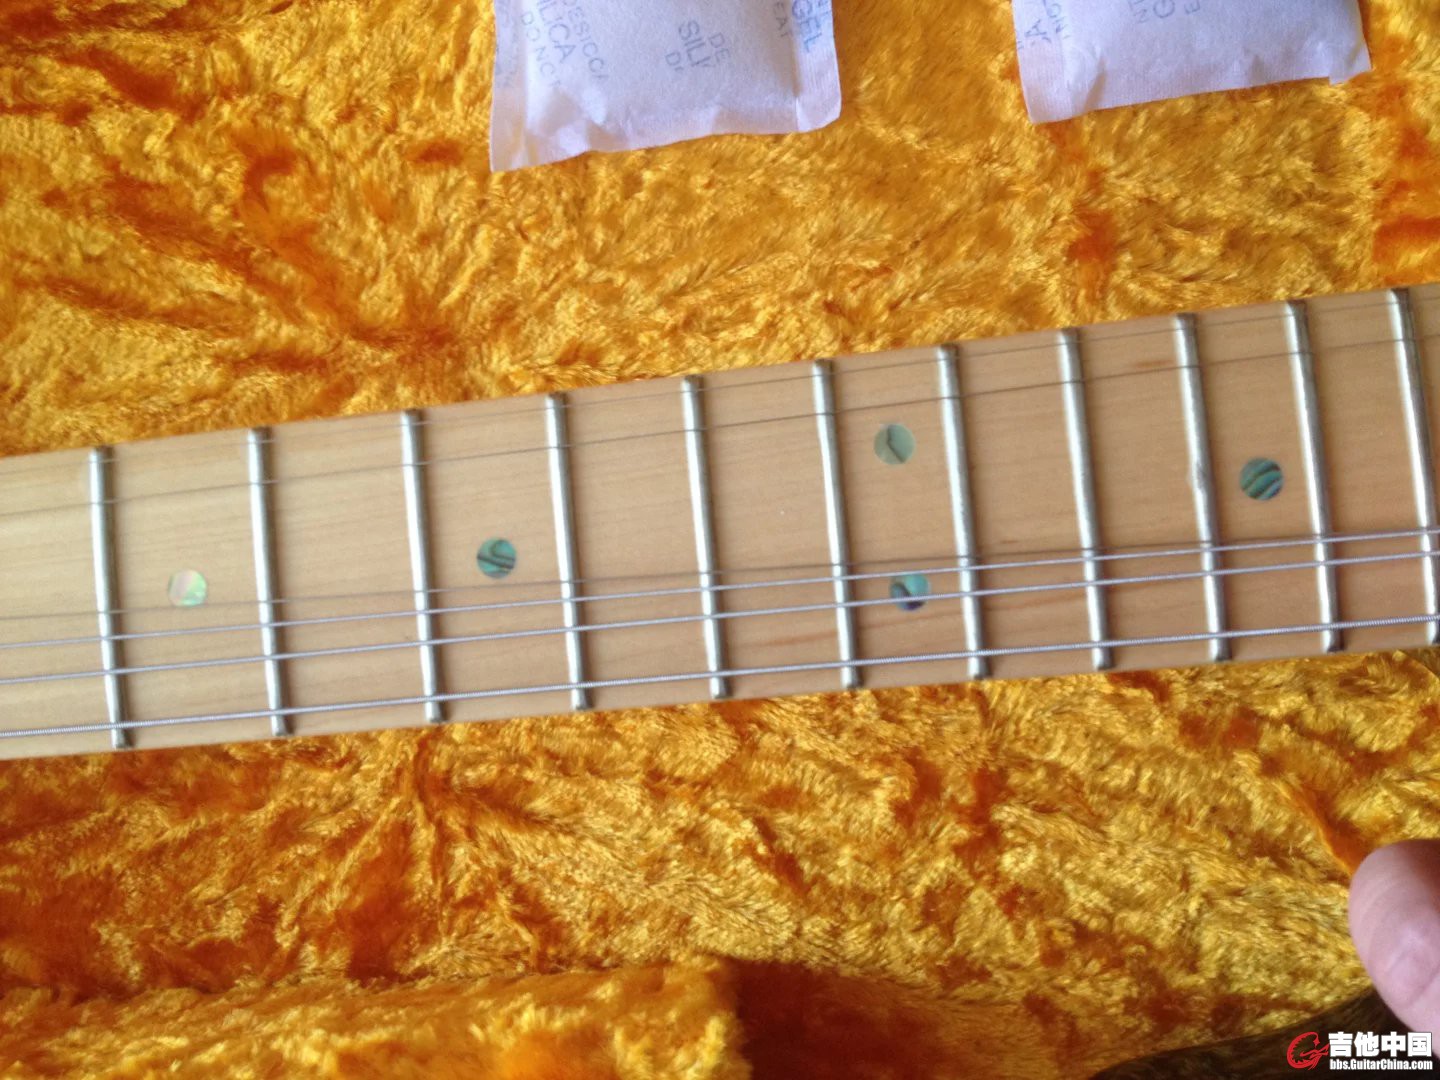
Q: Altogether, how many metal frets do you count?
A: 11